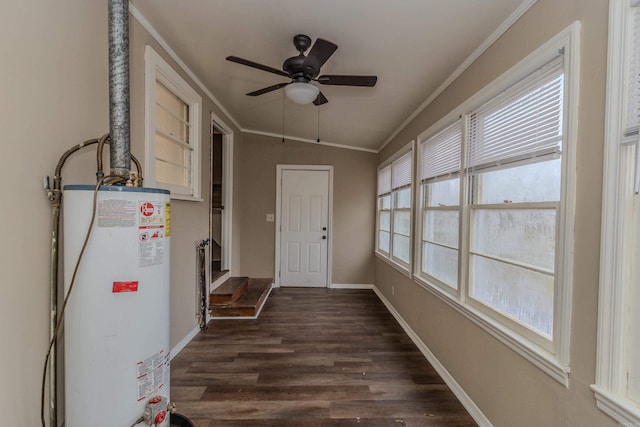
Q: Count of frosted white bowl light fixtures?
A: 1